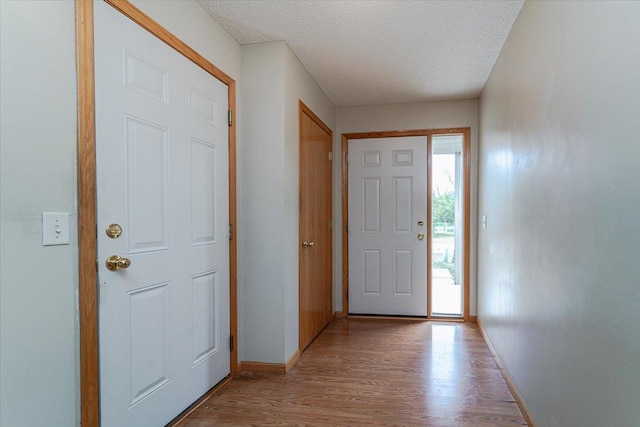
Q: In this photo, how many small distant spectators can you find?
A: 0